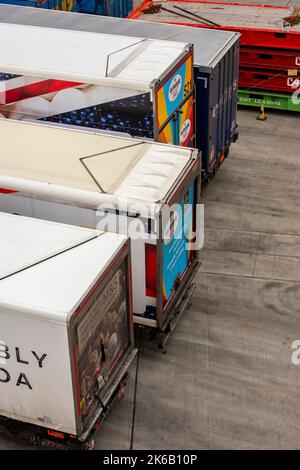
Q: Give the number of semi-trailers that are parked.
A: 4